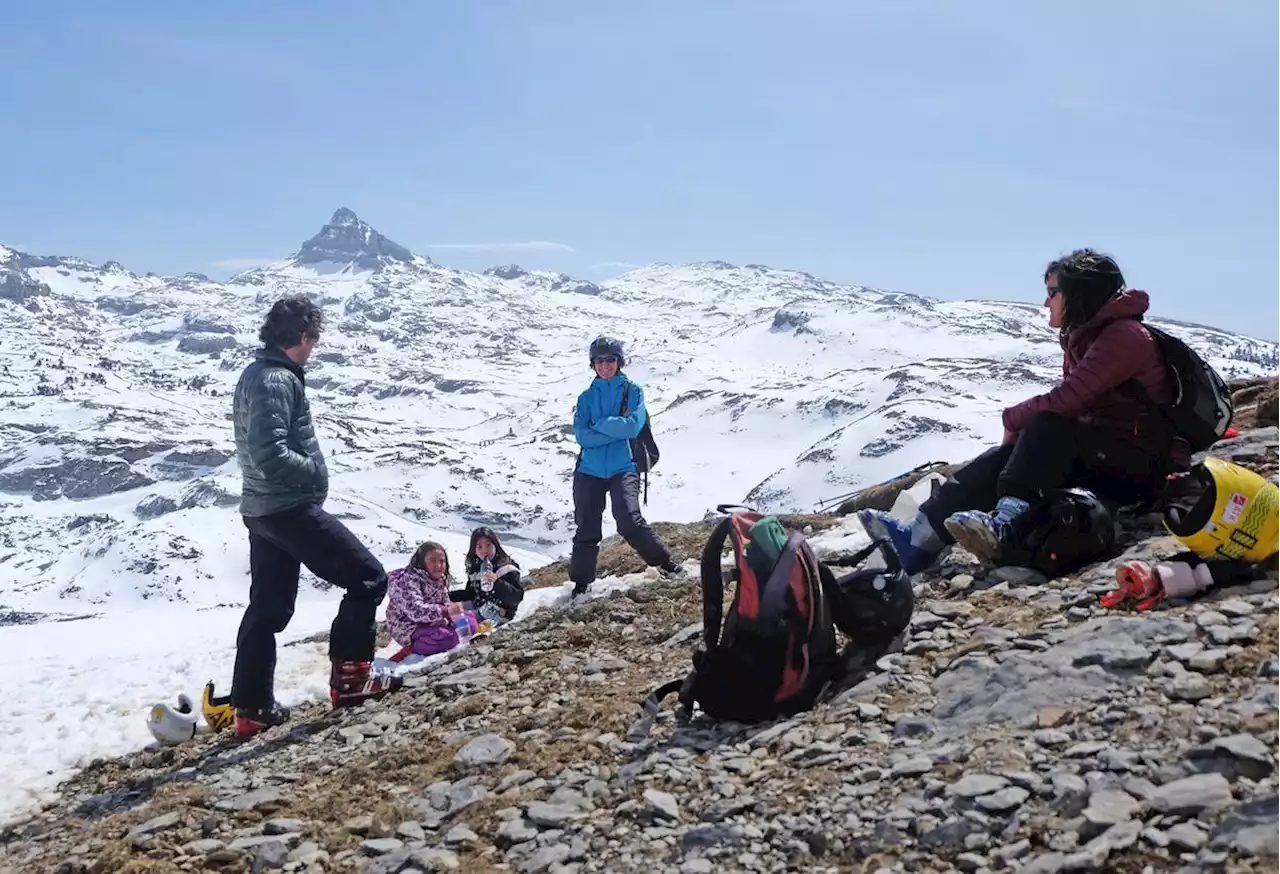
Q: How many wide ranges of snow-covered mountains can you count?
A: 1